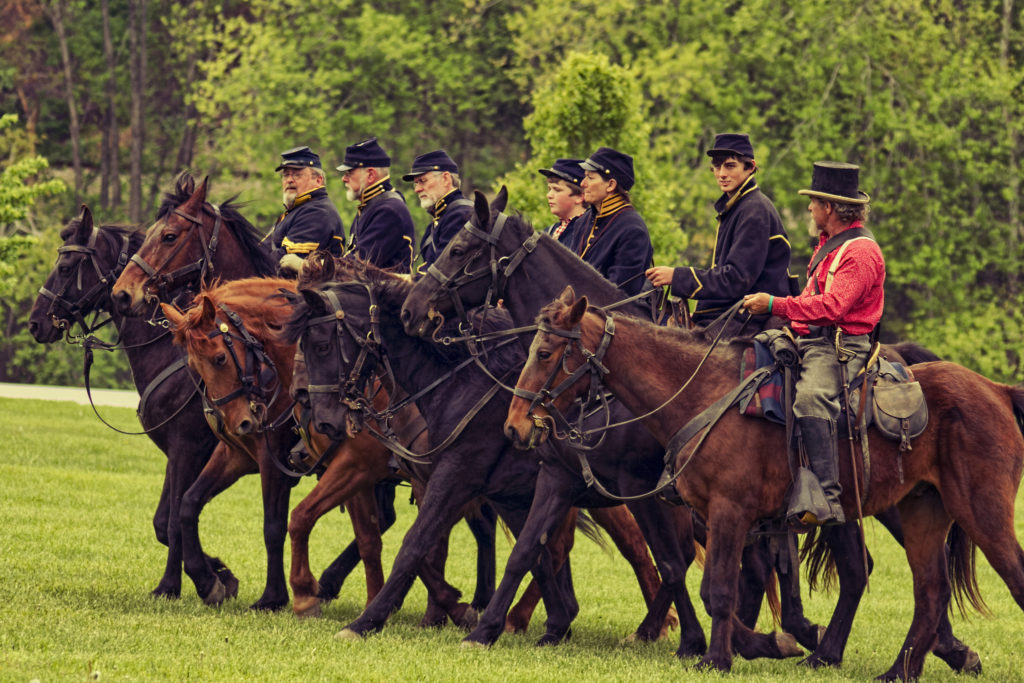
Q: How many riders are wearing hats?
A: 7